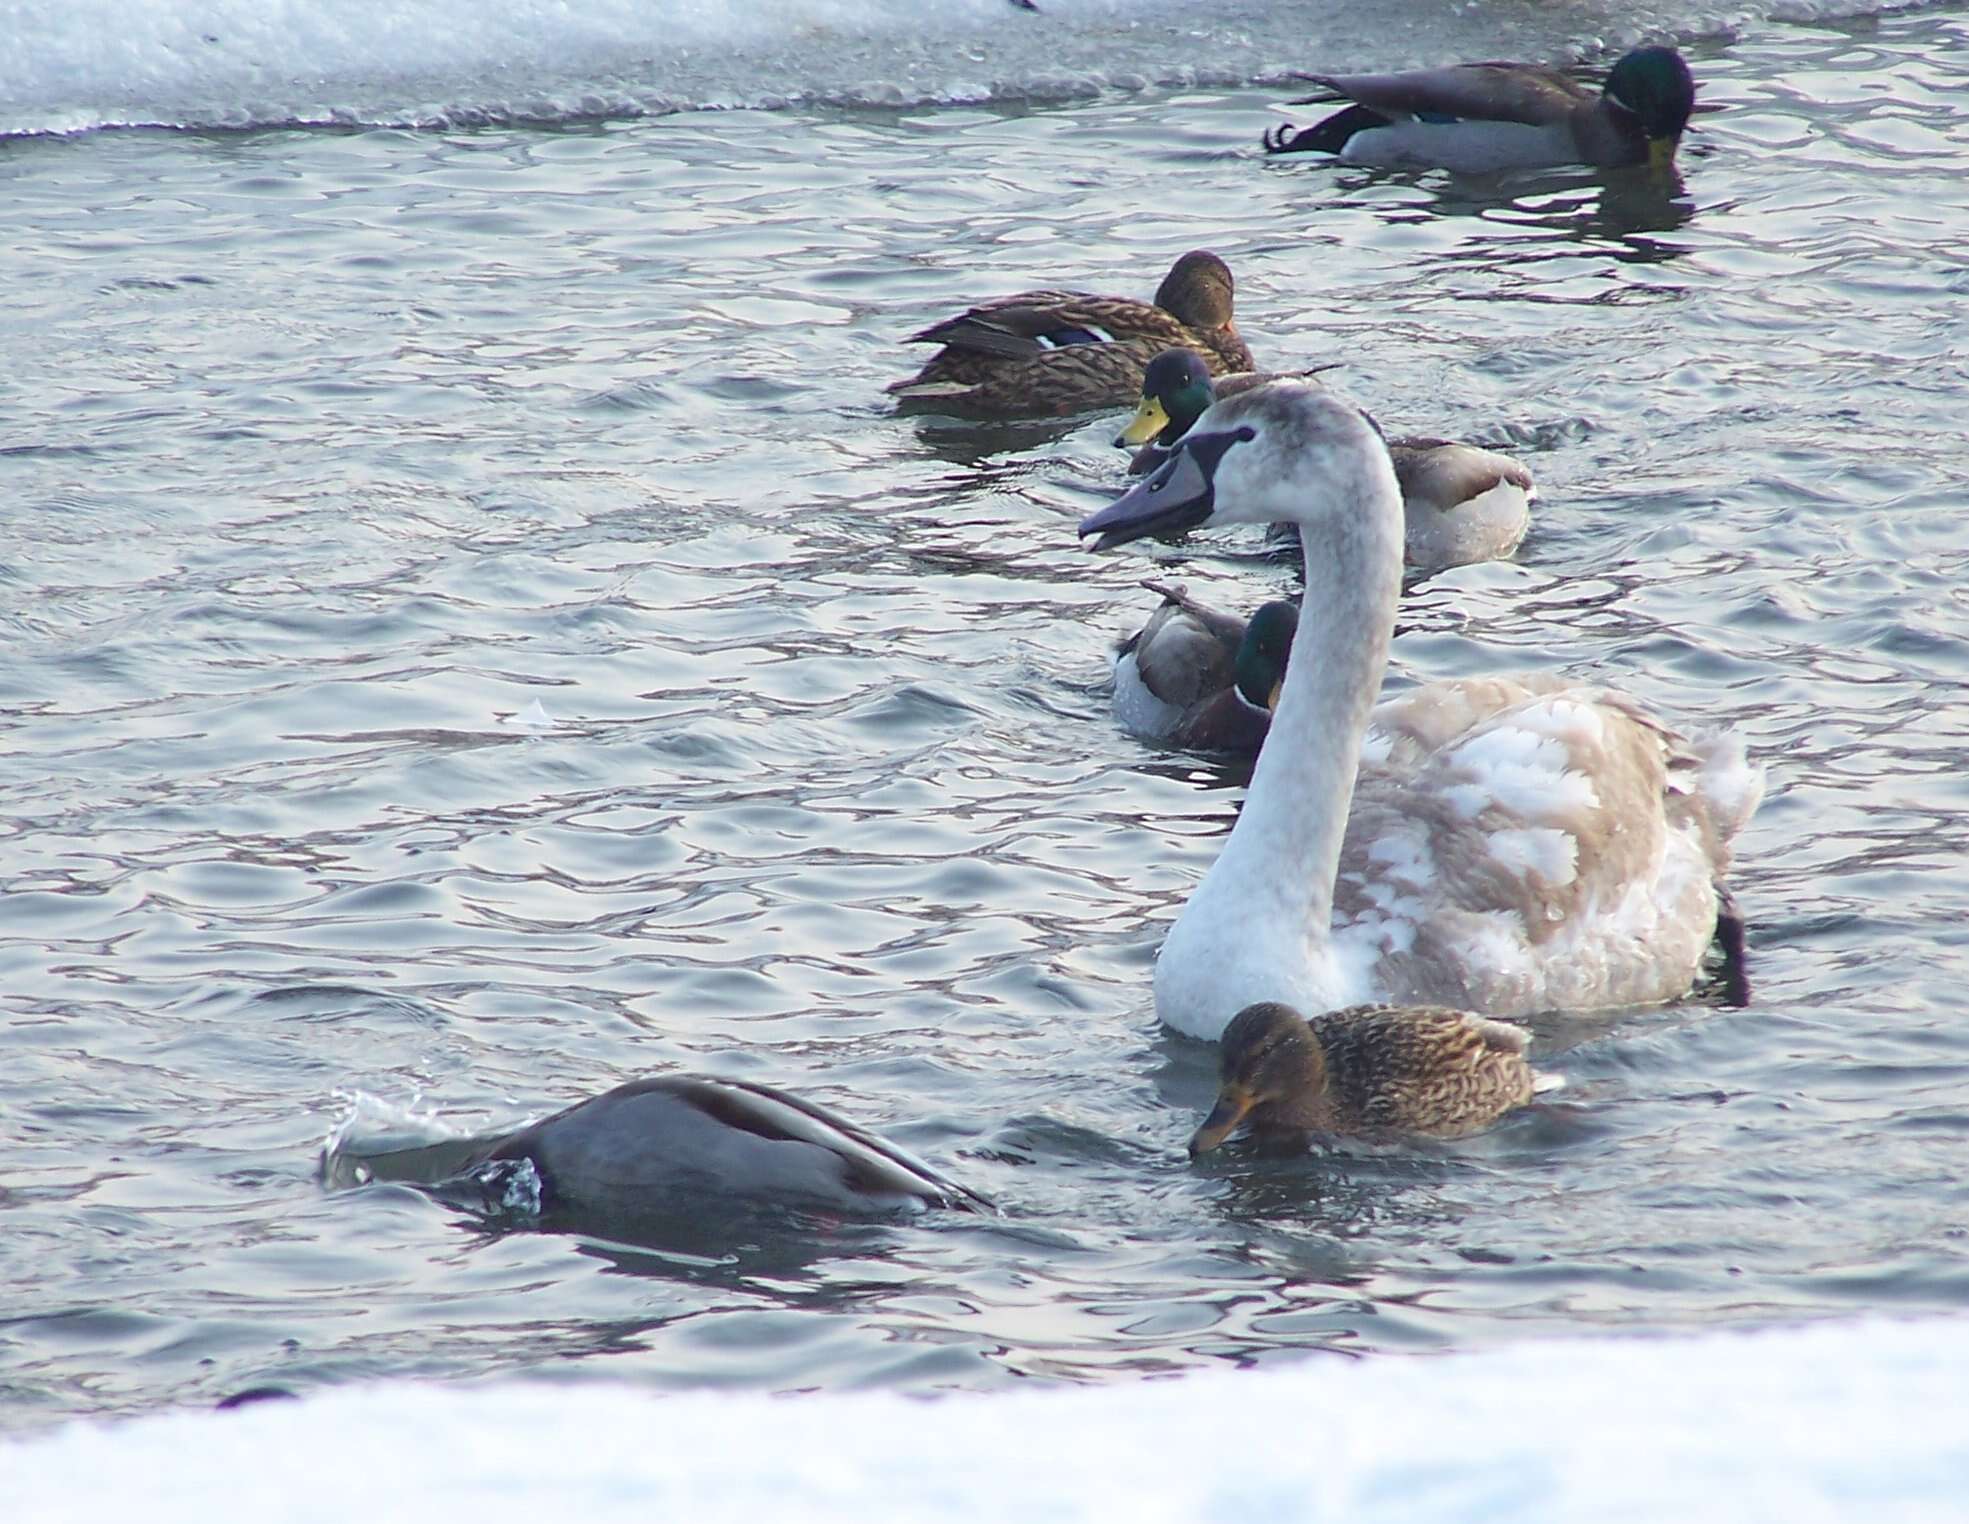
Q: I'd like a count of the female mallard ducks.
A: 2